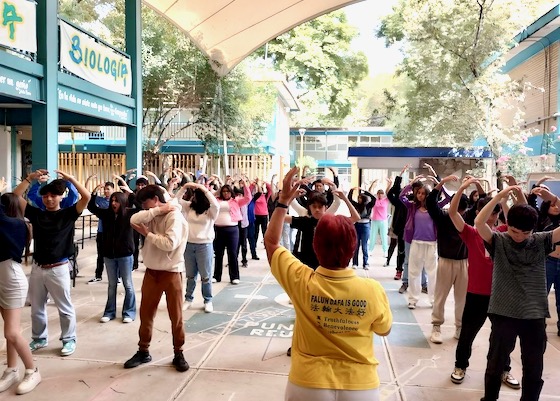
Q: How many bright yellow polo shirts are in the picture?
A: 1